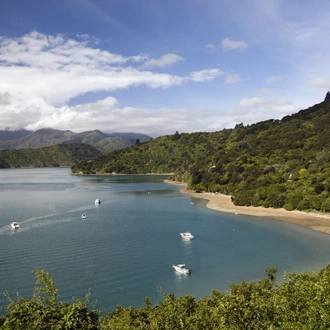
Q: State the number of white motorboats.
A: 5